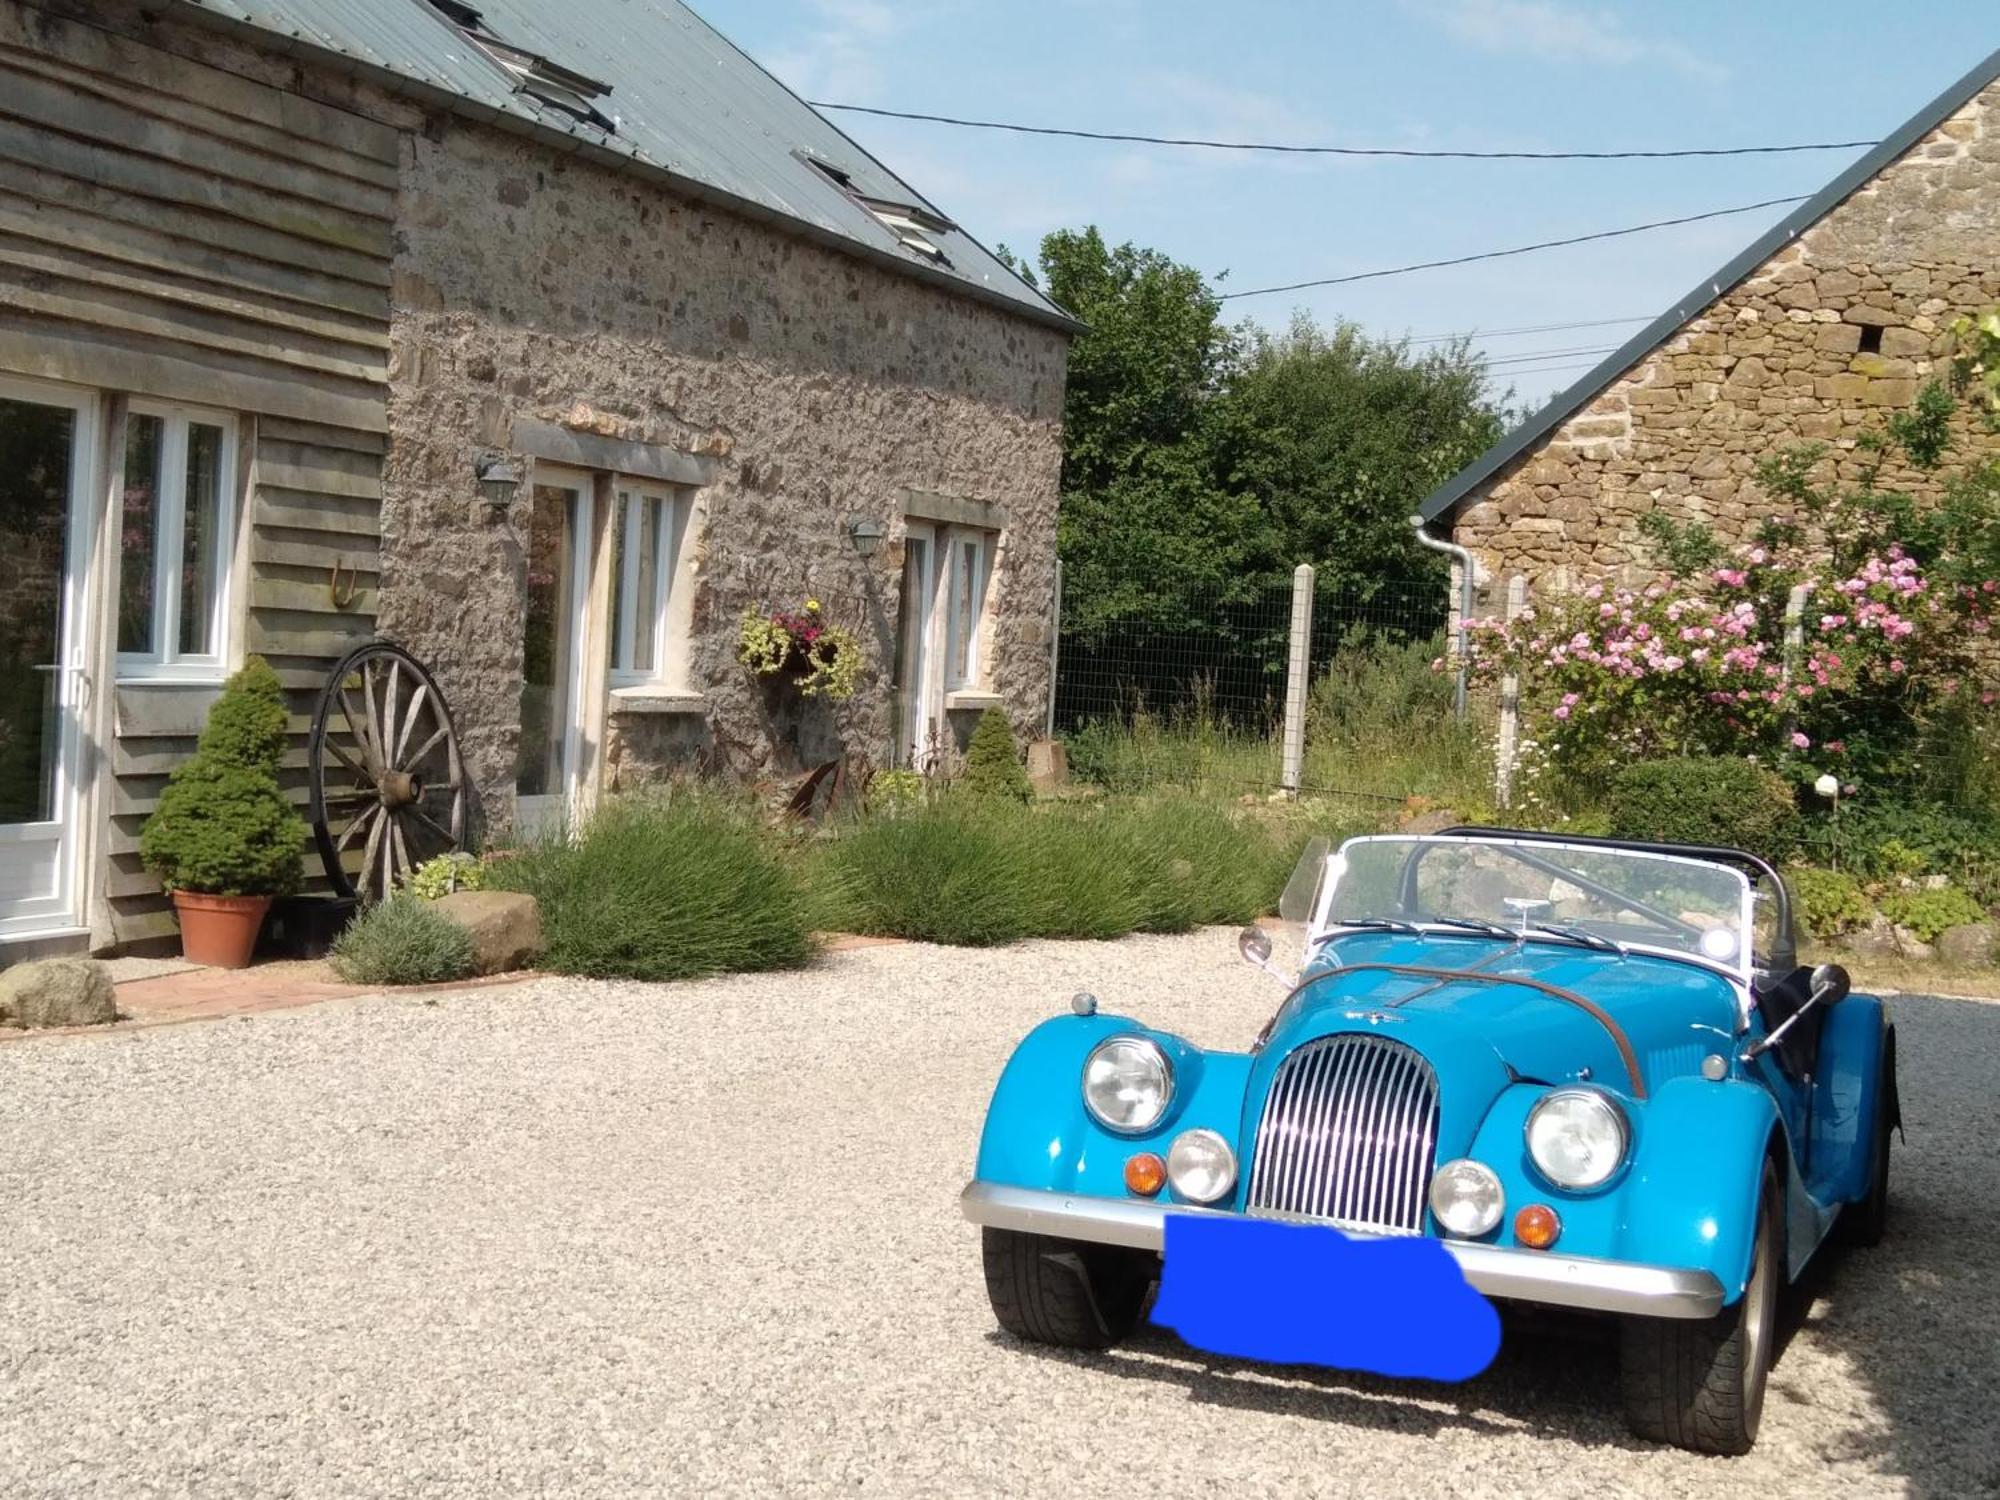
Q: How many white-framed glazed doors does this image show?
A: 3